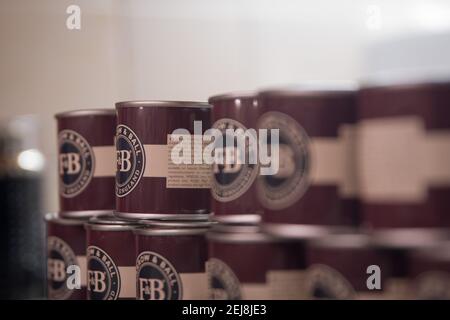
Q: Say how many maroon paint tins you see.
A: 11